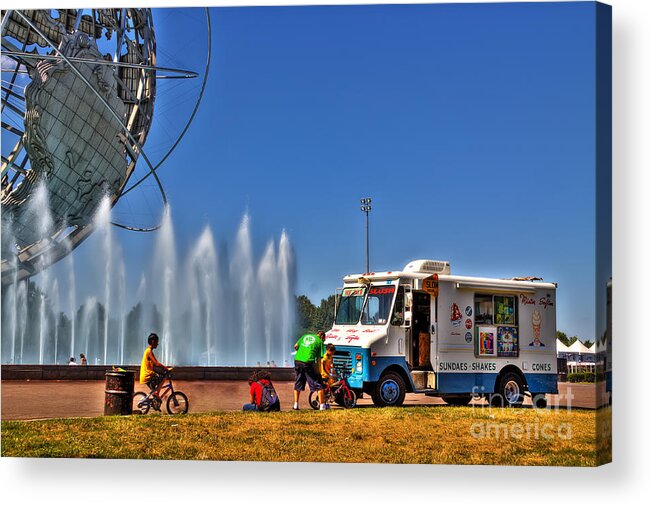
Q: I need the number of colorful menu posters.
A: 3